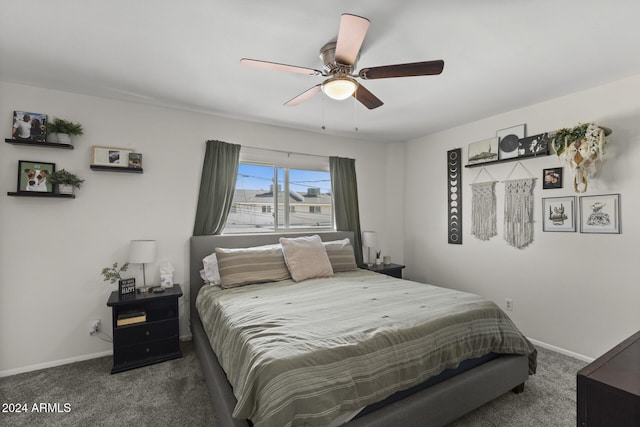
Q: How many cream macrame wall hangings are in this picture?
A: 2